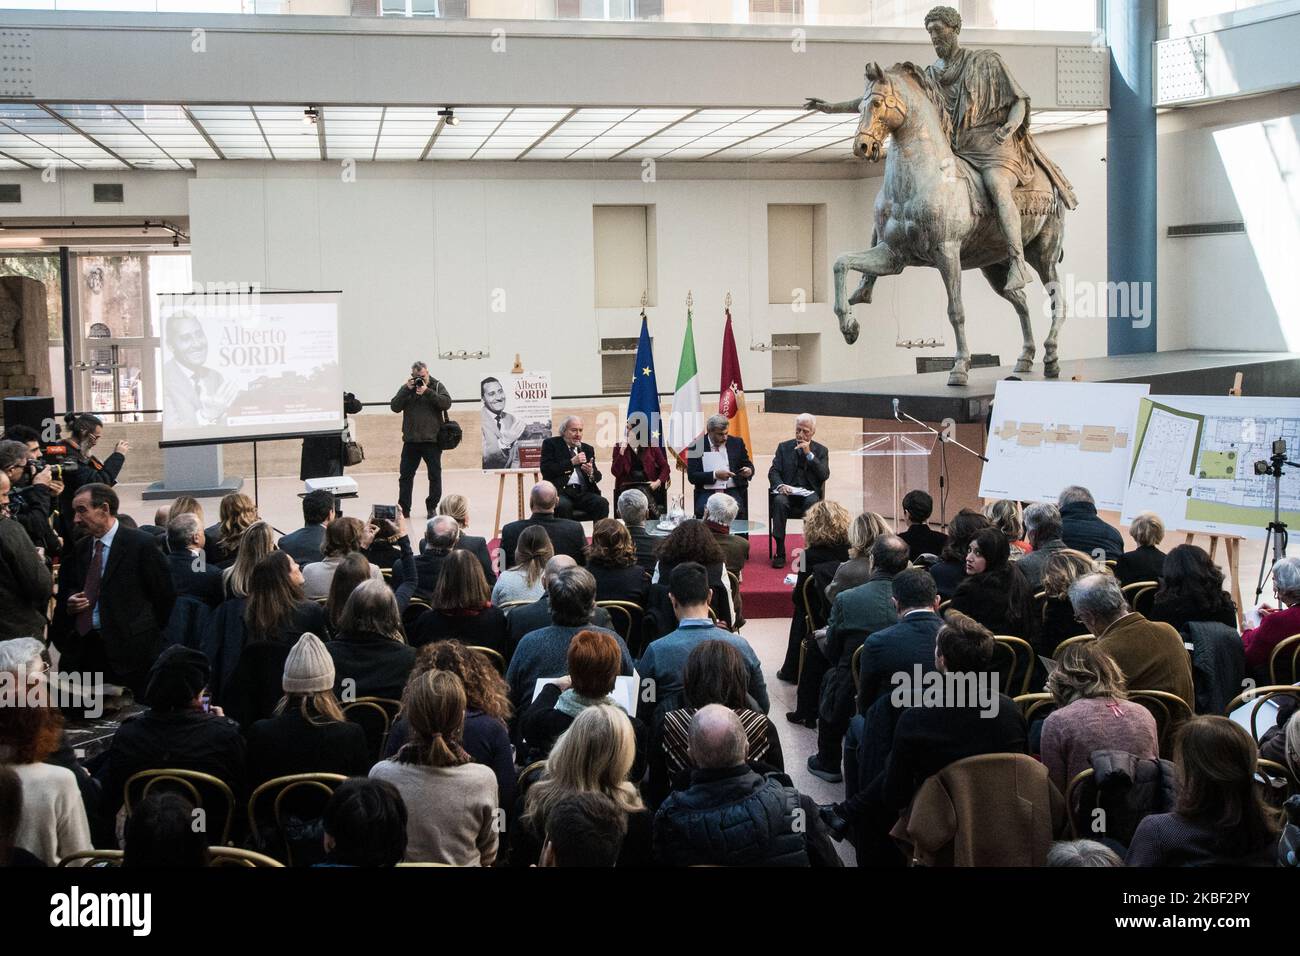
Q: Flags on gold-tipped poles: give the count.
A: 3